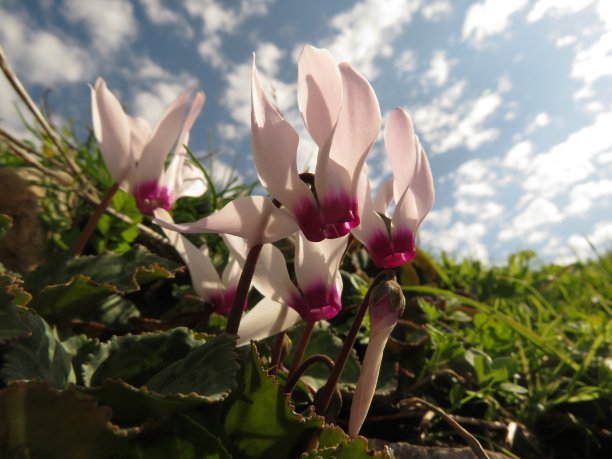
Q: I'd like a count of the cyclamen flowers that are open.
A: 5